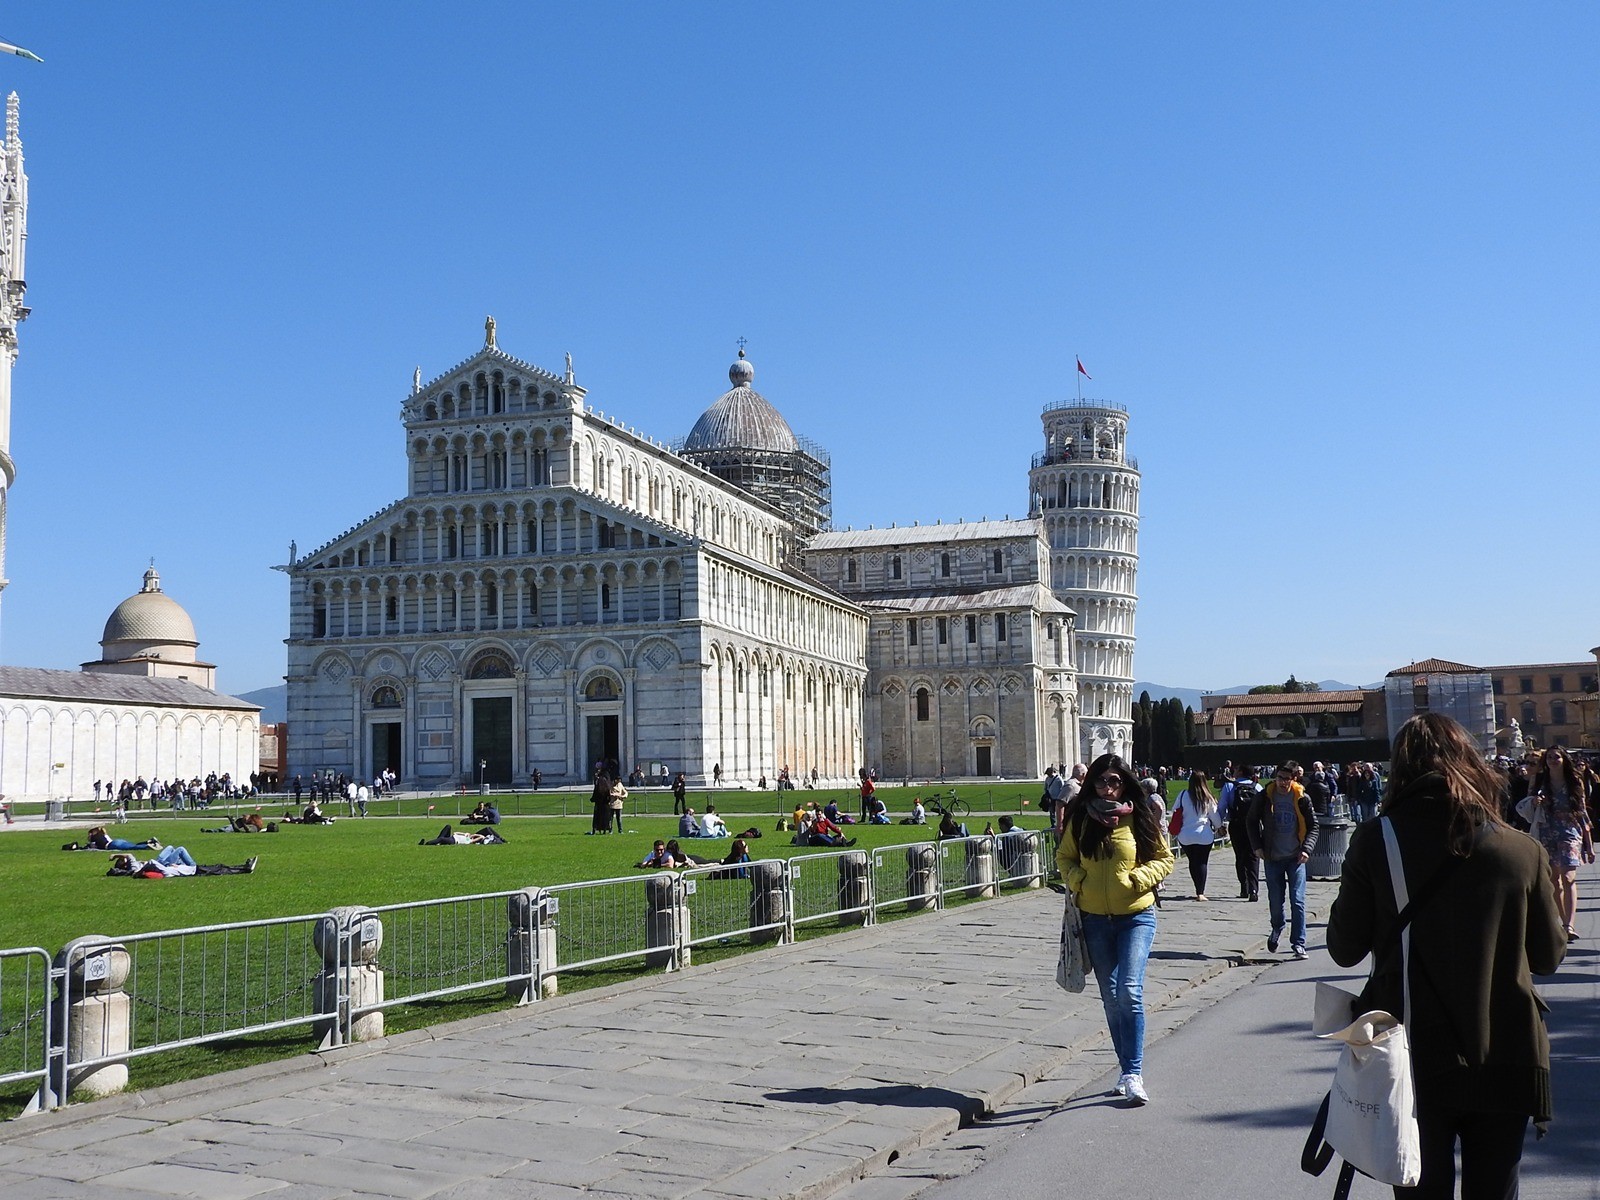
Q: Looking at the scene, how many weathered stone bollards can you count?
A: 9